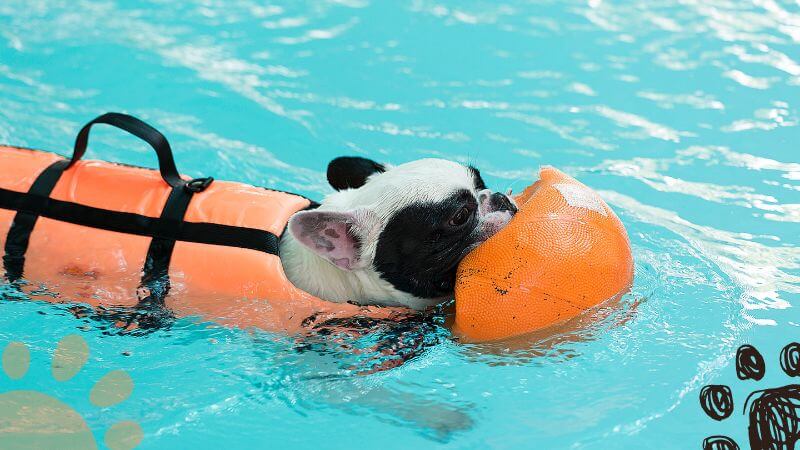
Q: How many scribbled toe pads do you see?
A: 4